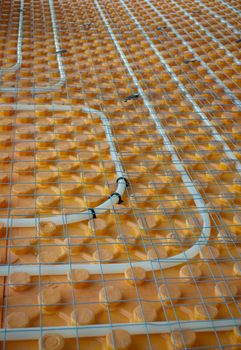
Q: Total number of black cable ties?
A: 3